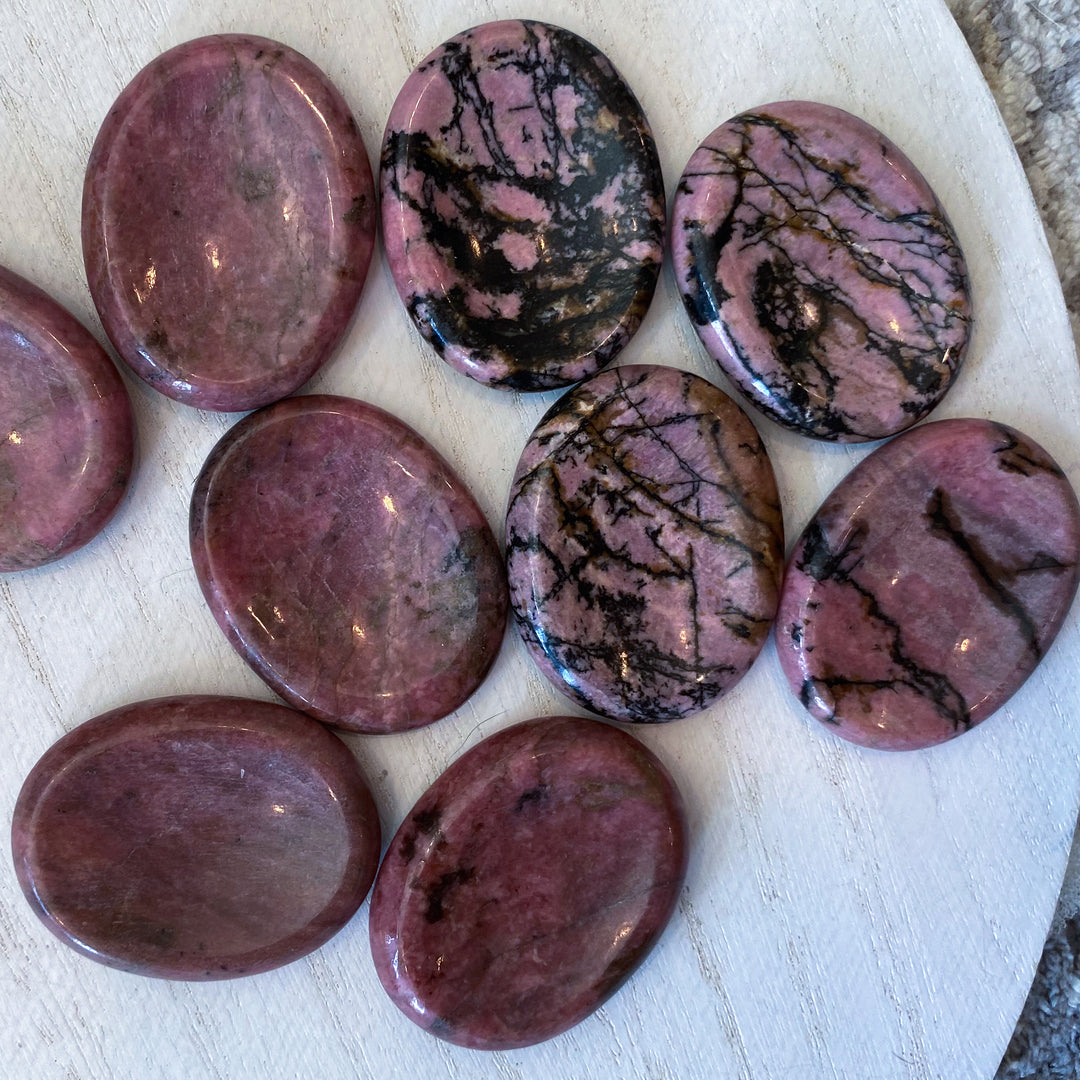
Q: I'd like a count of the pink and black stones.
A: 4